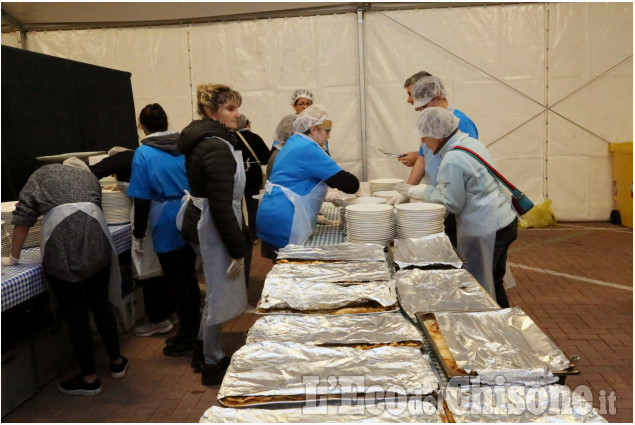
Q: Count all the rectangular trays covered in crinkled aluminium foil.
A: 10